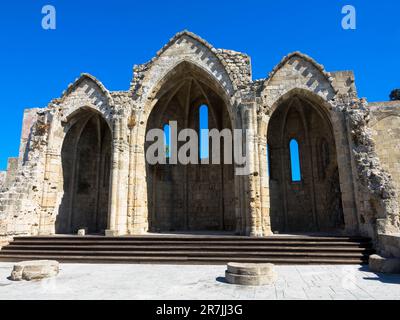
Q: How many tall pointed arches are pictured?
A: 3